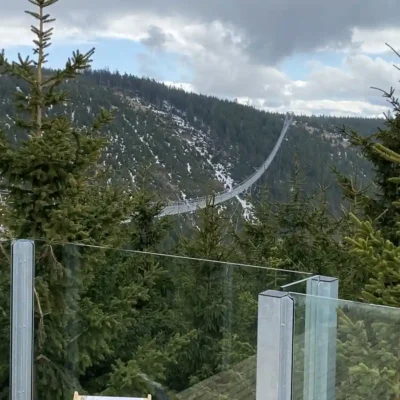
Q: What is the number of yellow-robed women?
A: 0